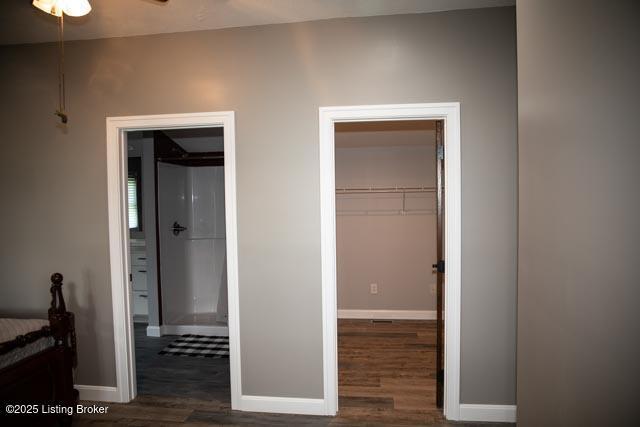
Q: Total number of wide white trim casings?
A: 2